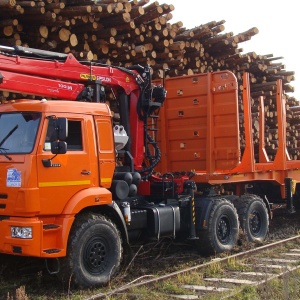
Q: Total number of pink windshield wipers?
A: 0